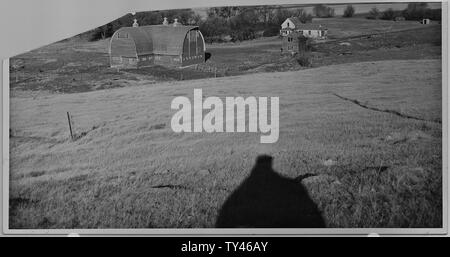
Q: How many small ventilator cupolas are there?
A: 3